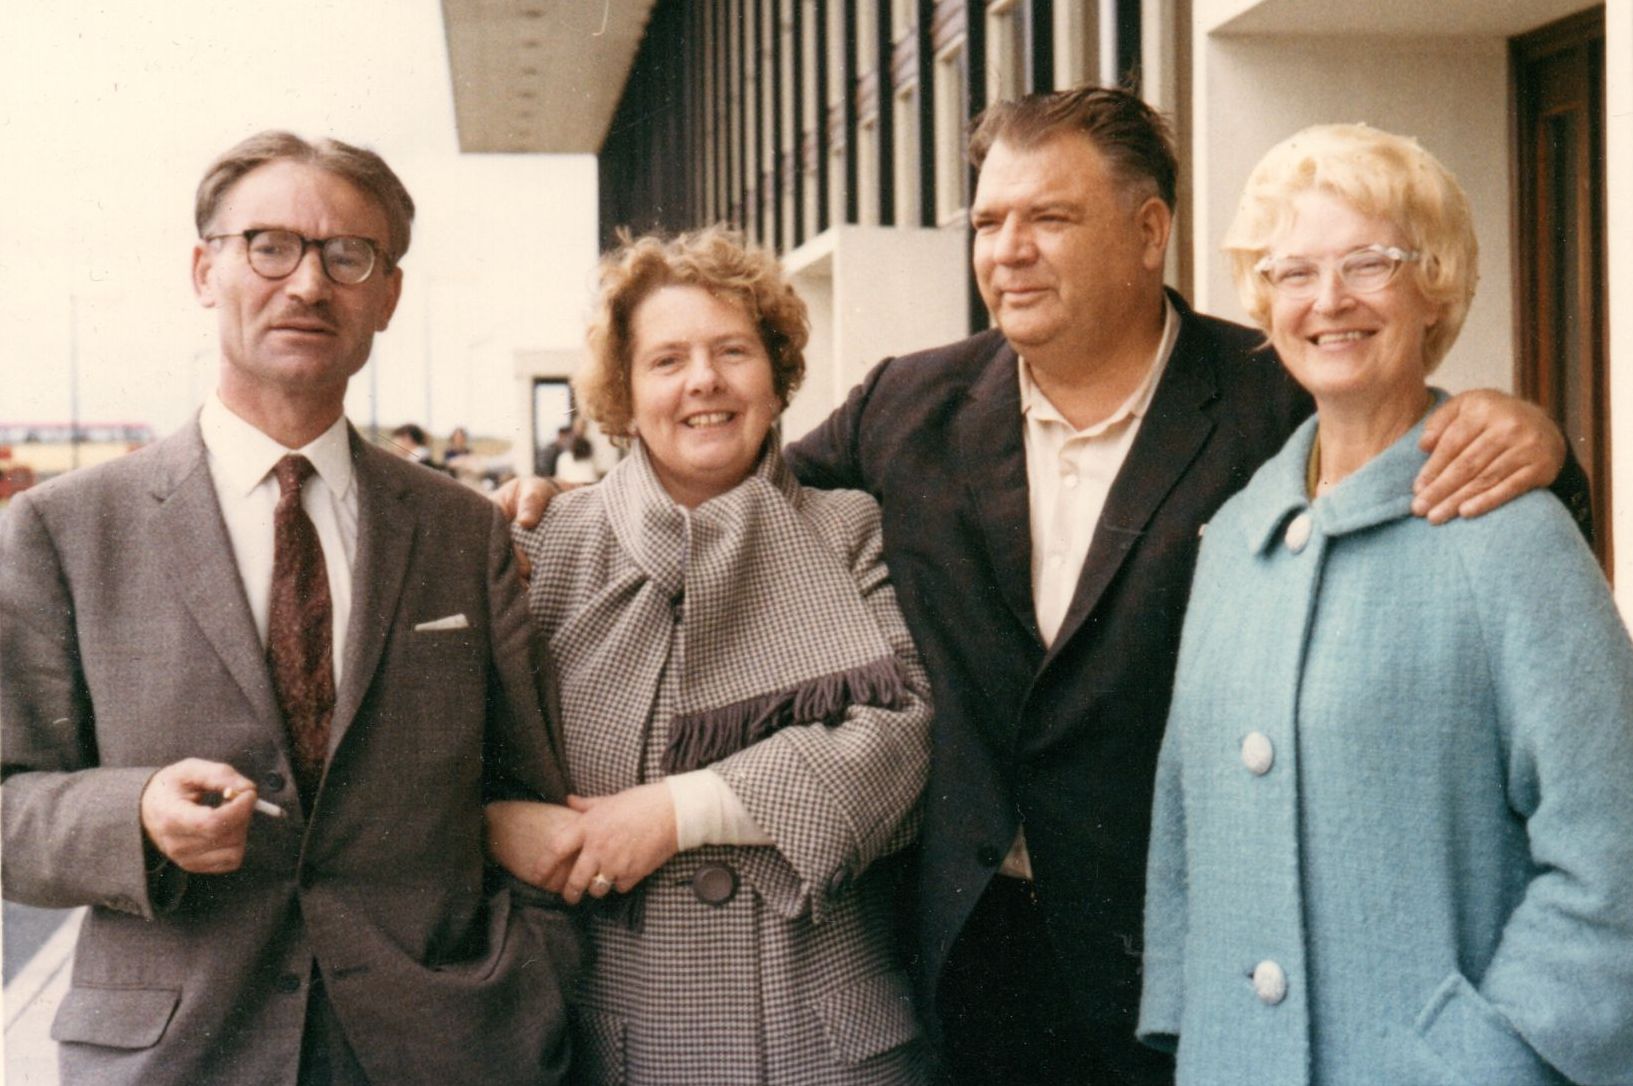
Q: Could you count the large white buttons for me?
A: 3